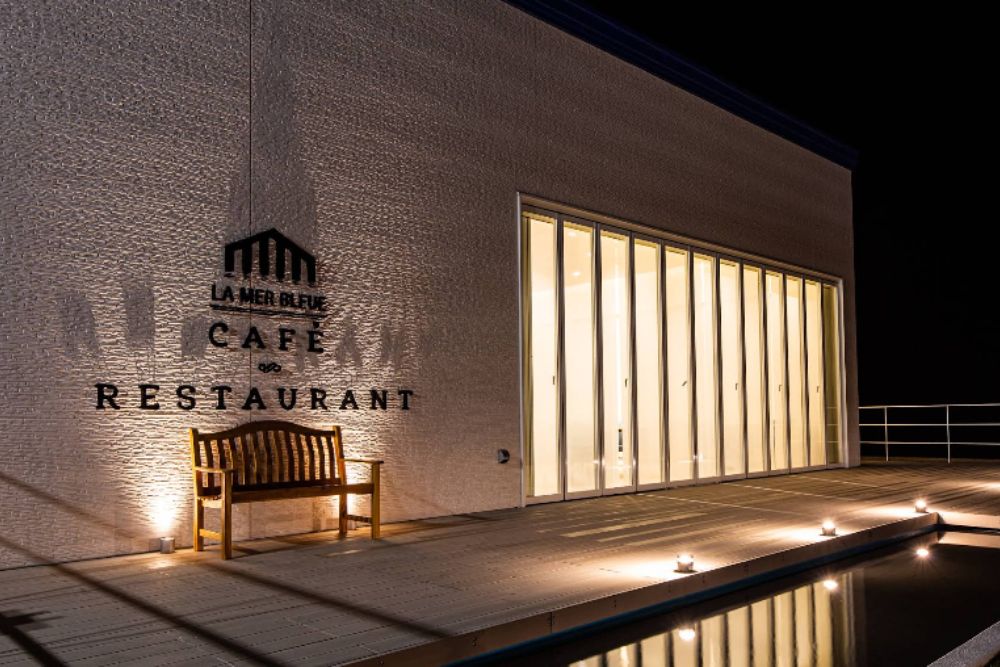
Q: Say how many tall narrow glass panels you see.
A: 12